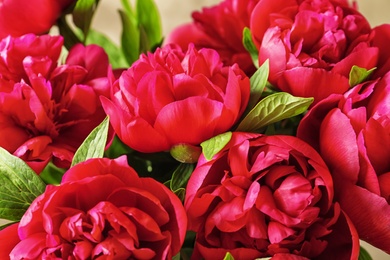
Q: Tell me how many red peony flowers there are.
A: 8